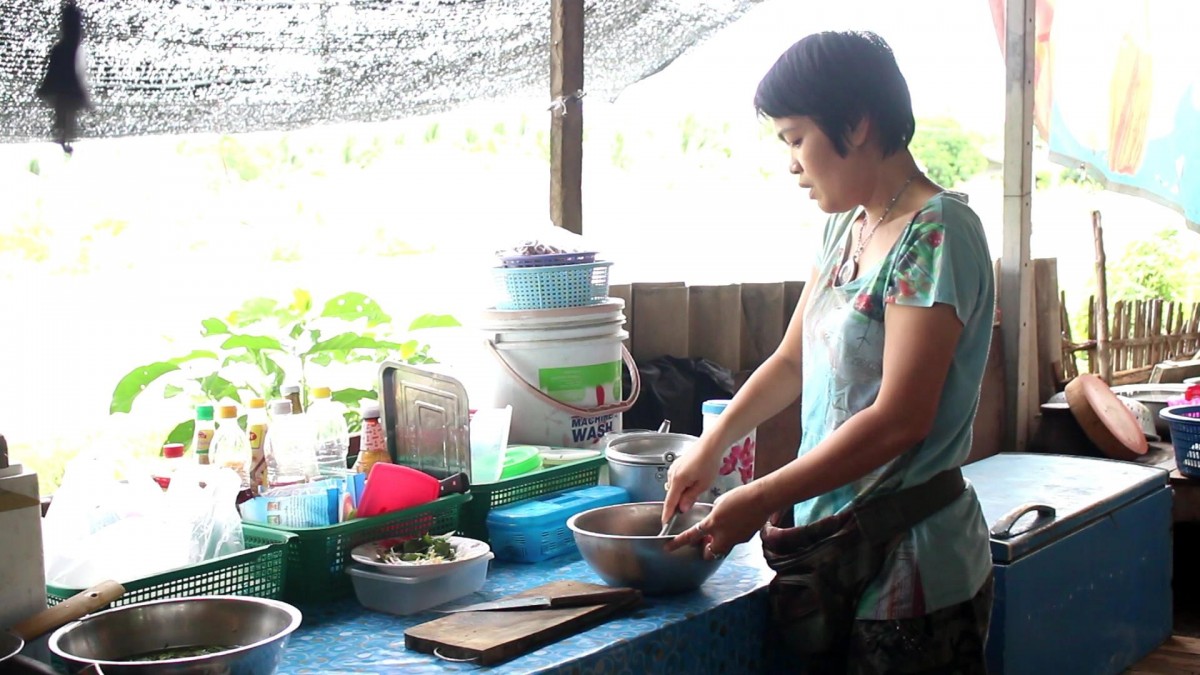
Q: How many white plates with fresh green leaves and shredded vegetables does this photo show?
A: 1